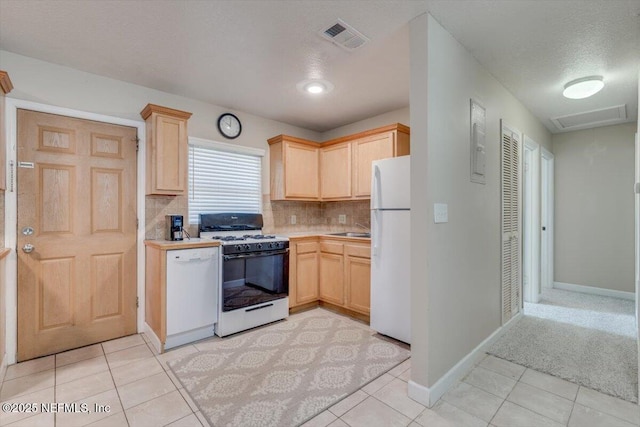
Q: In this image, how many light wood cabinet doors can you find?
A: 7